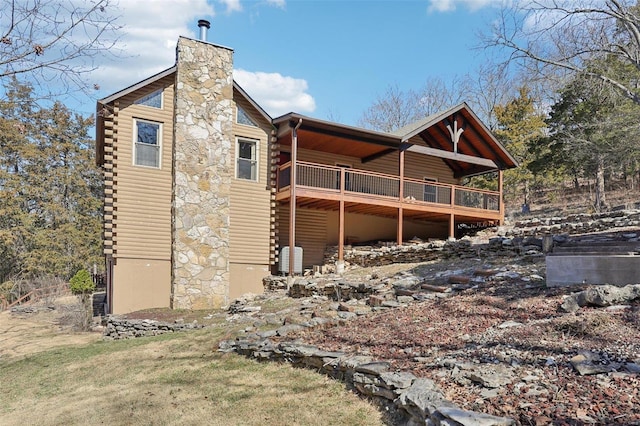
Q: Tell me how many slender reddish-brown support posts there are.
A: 5